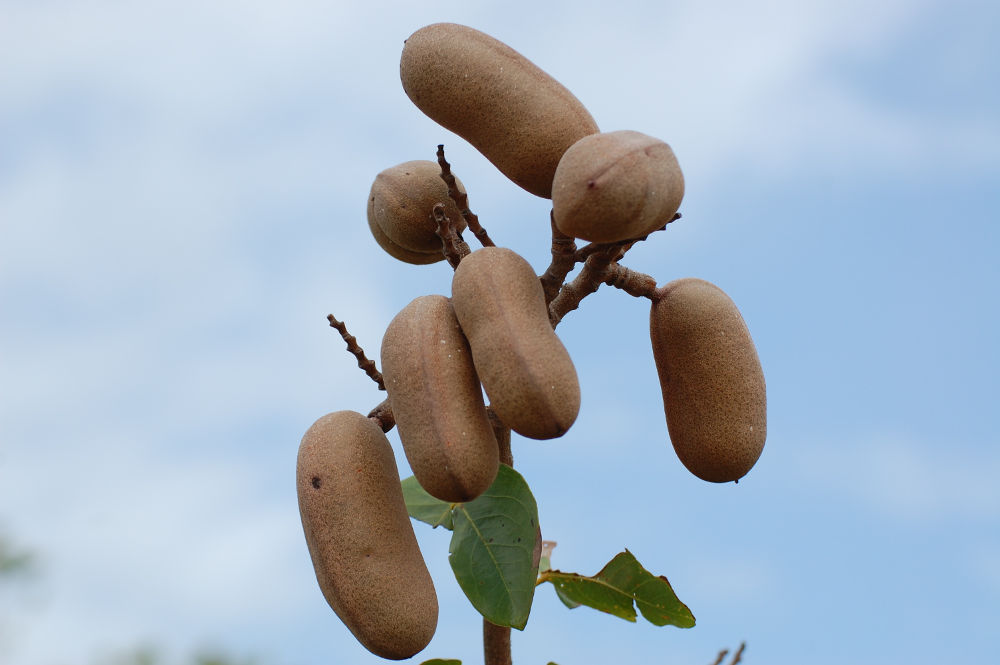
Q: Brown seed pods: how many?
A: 7